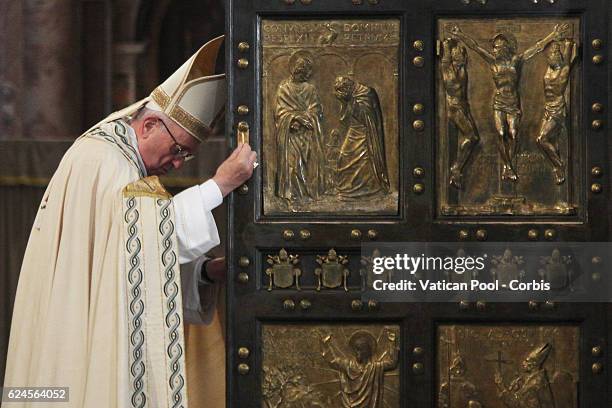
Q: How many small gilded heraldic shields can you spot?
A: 6